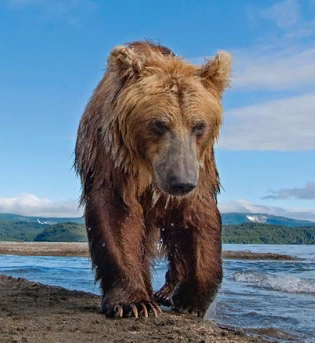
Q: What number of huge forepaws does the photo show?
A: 2